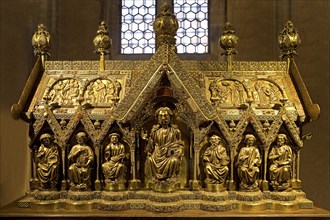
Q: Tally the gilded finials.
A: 5